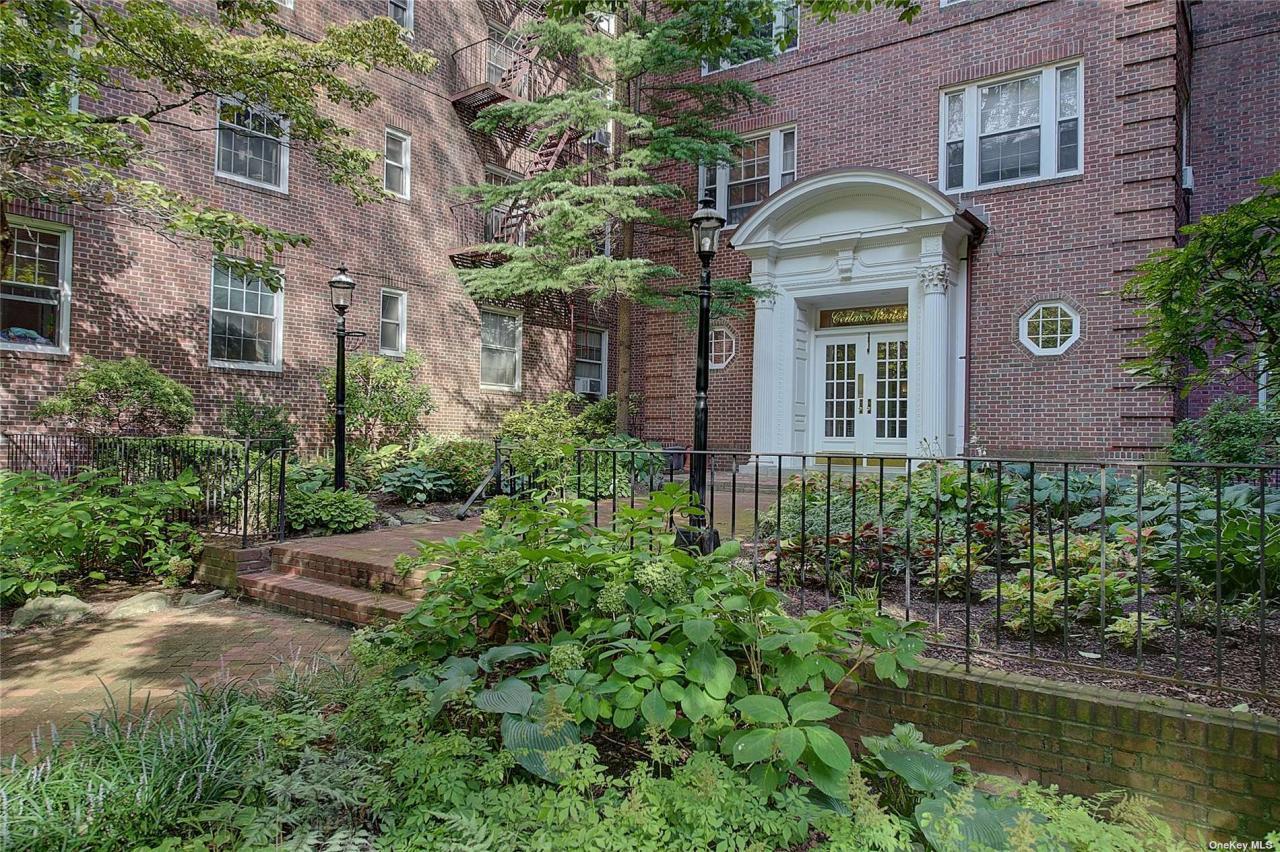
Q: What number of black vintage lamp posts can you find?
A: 2